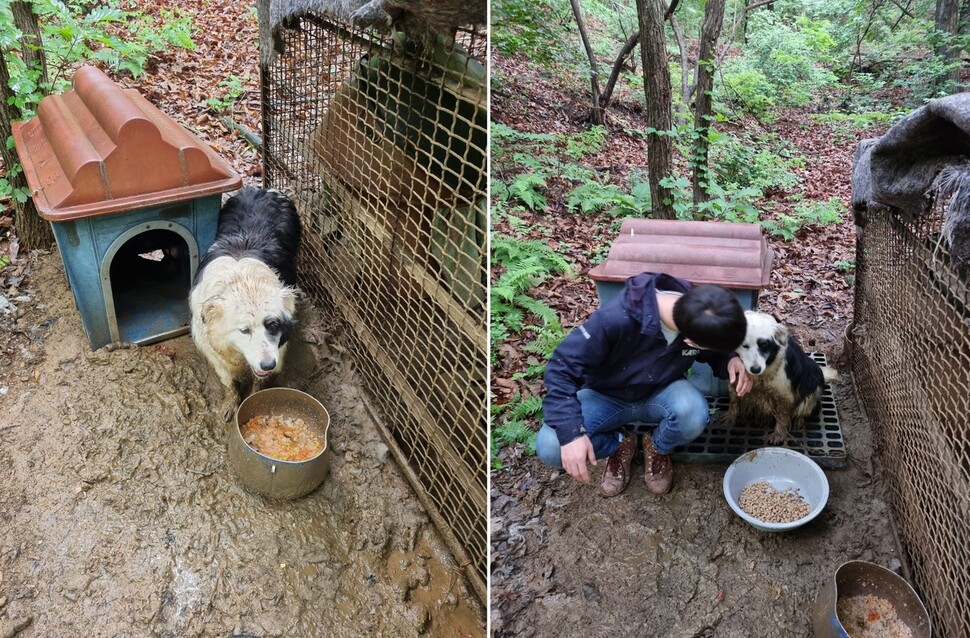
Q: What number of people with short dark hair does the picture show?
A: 1